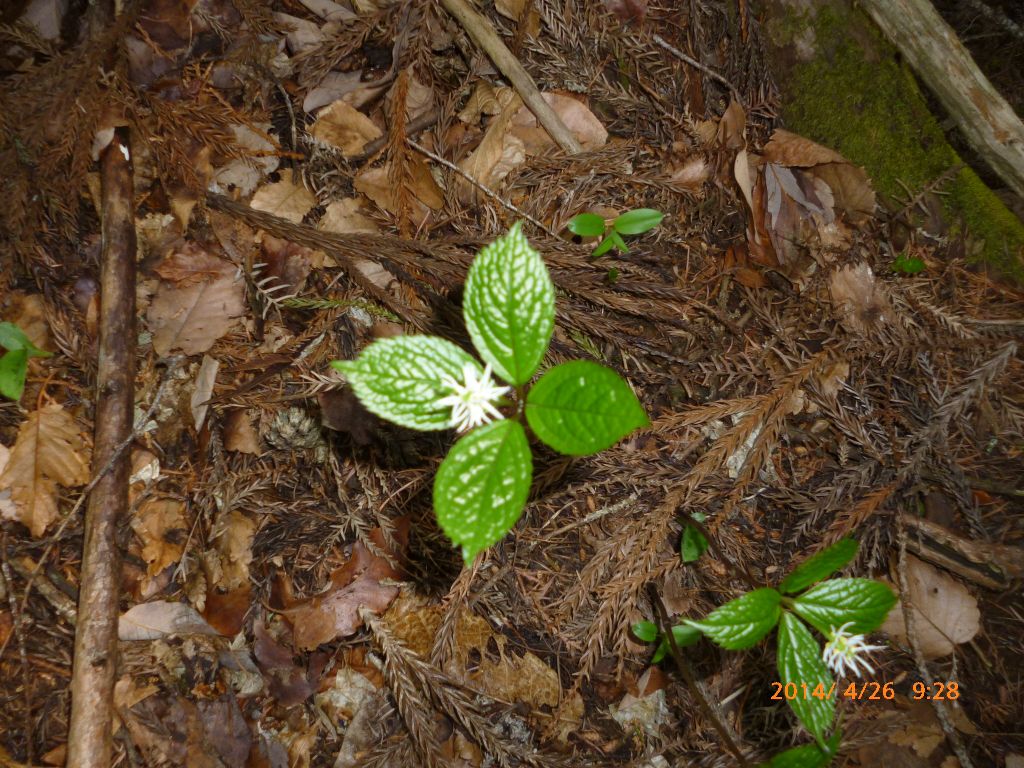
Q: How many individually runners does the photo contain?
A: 0